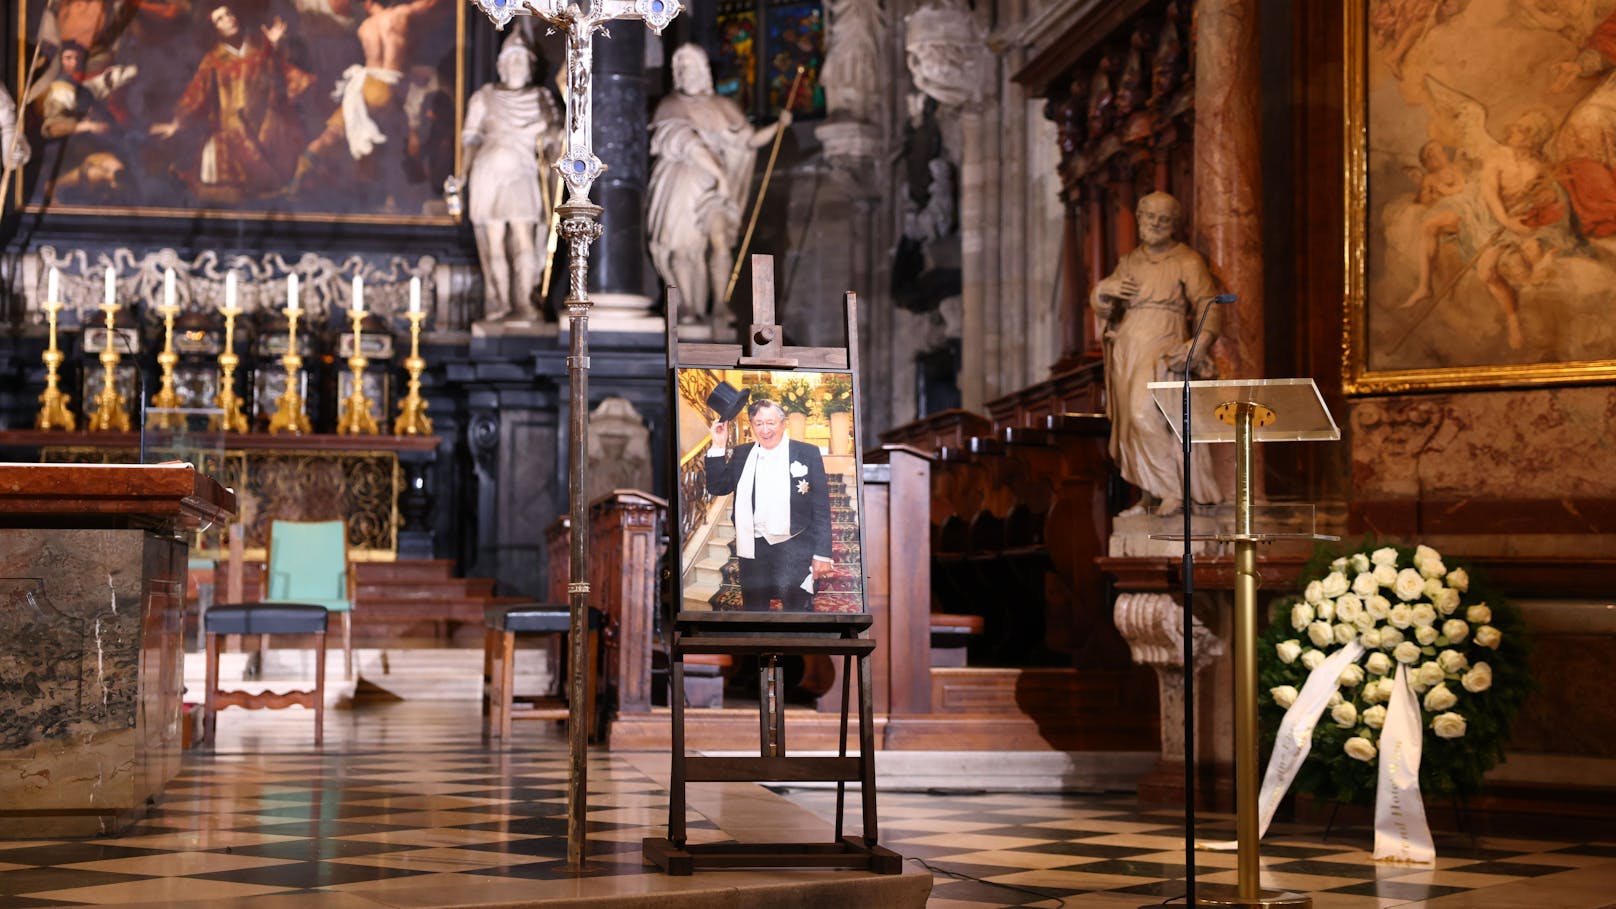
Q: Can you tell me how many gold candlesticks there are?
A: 7